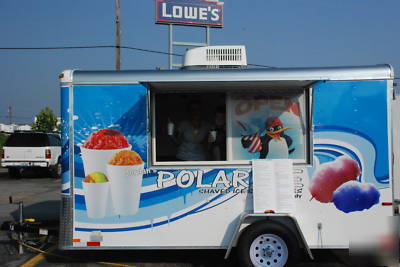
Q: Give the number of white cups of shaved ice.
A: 3